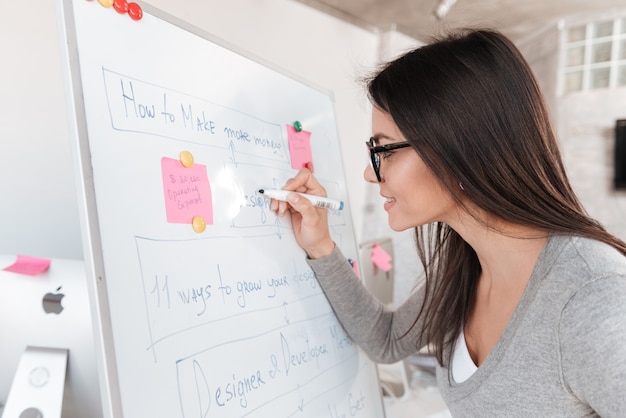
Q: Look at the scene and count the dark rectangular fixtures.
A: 1